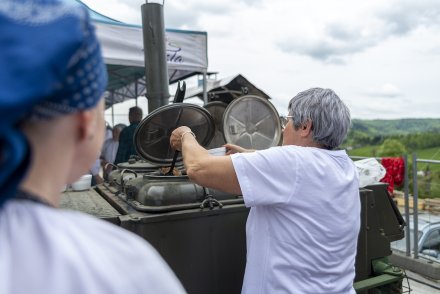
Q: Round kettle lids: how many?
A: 3